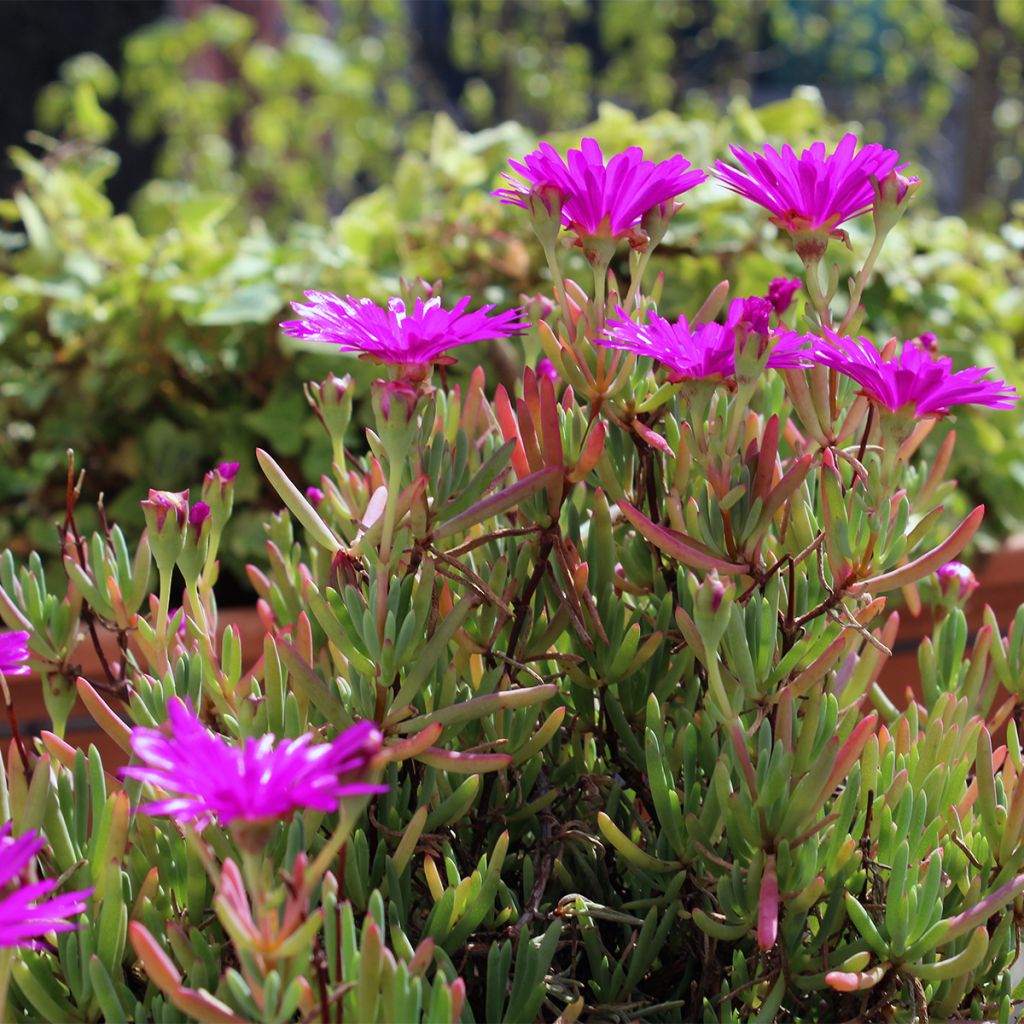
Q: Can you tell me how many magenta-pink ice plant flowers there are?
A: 8